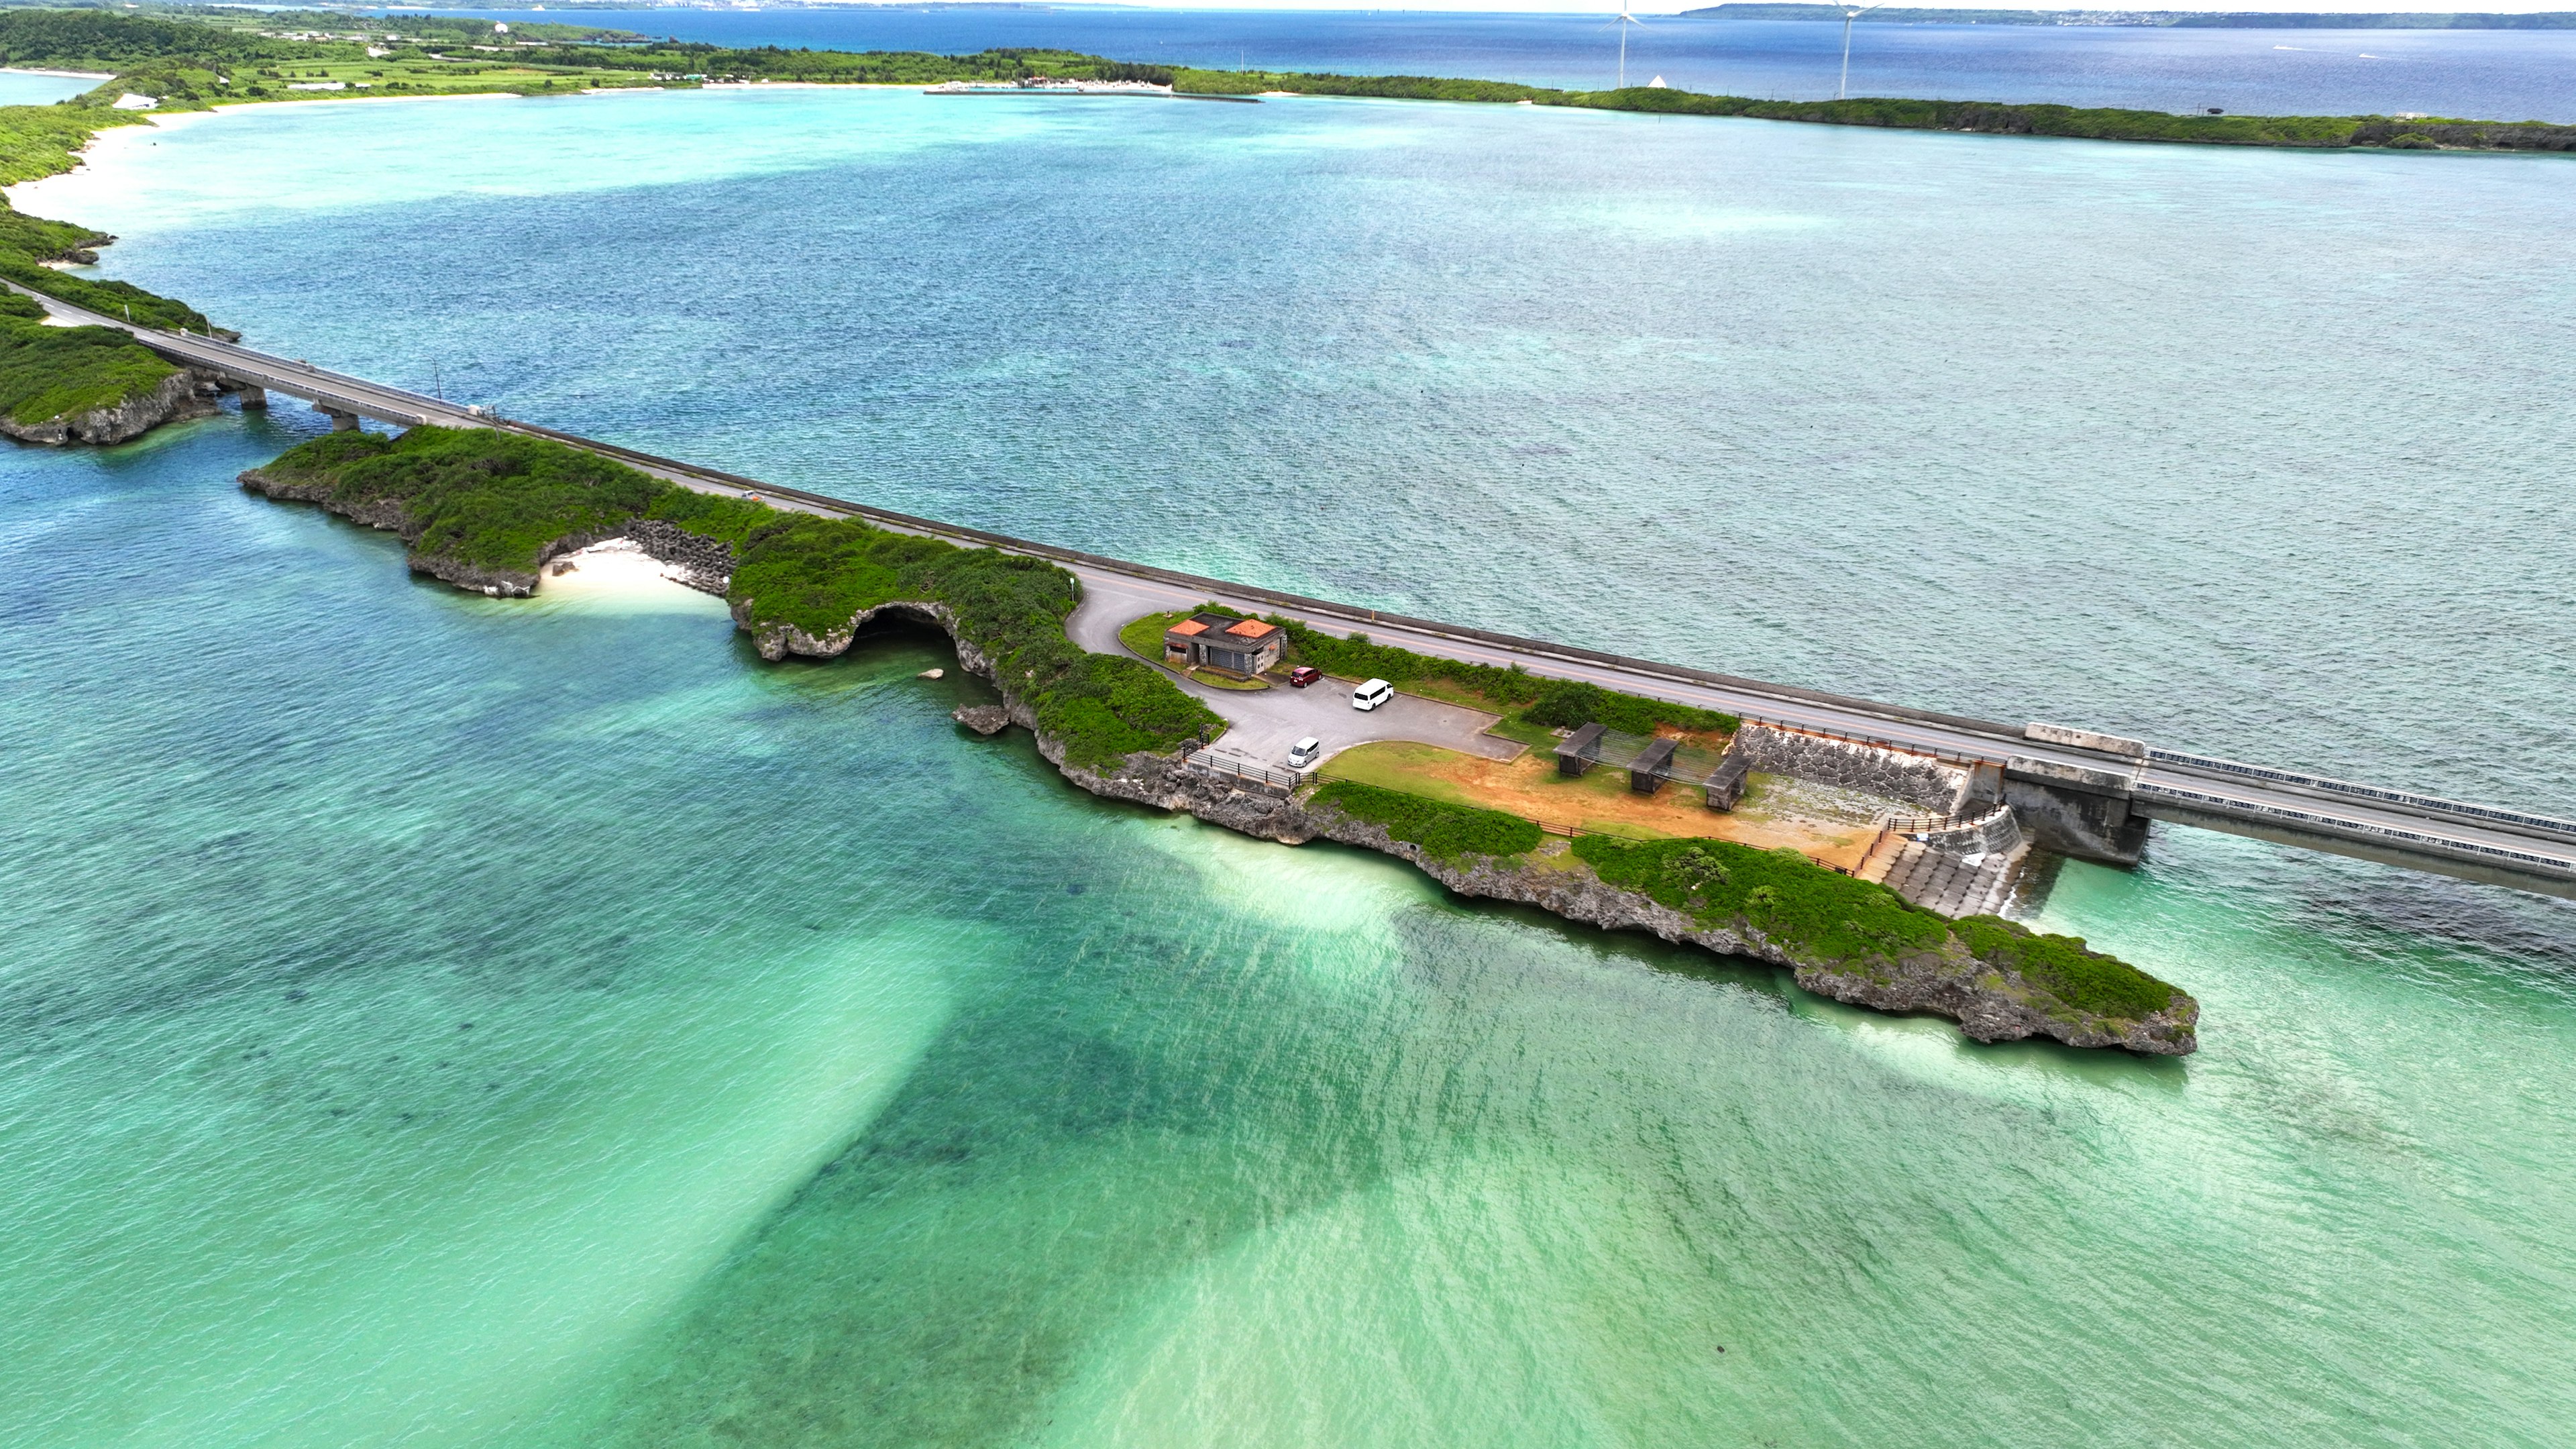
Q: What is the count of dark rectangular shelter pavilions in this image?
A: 3